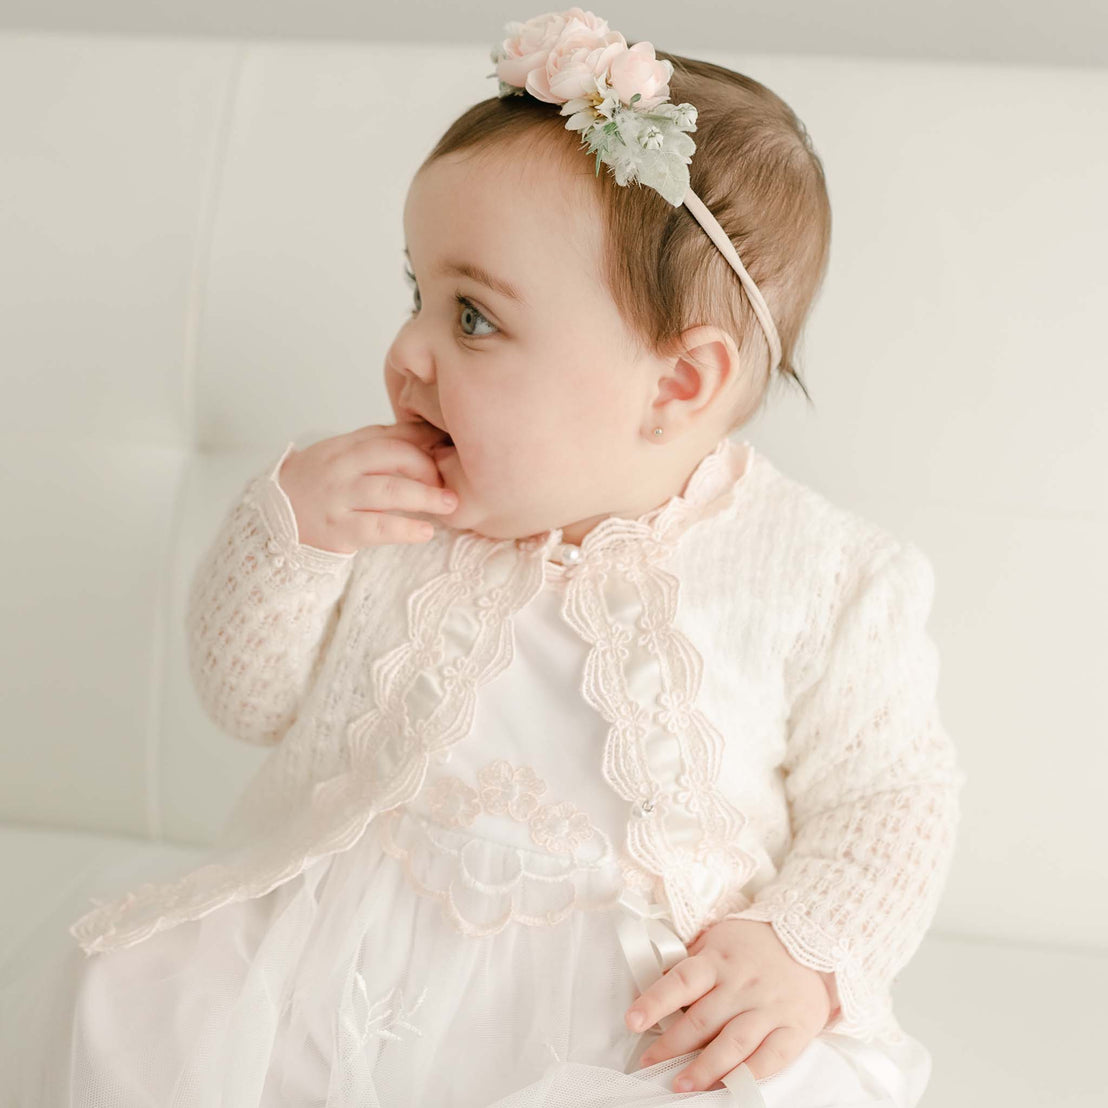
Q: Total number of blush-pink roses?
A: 3